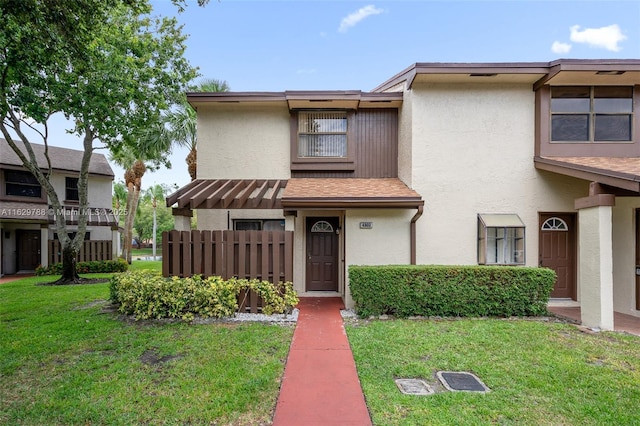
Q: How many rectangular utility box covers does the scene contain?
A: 2